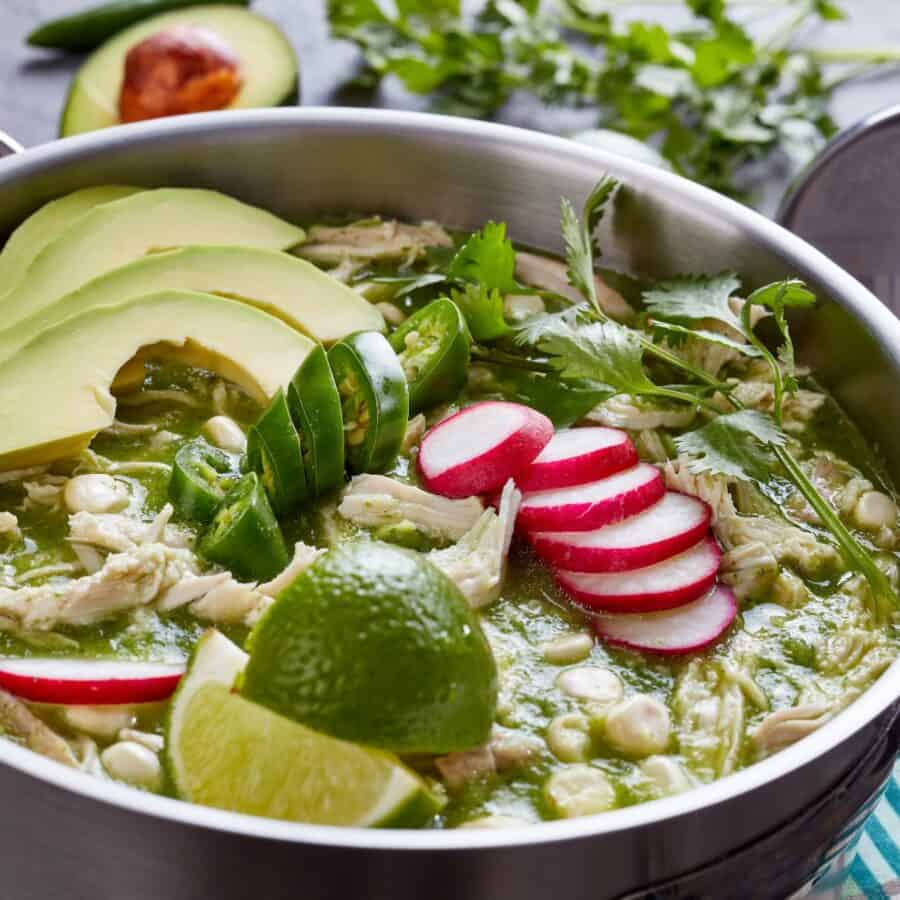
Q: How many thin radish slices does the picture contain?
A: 7